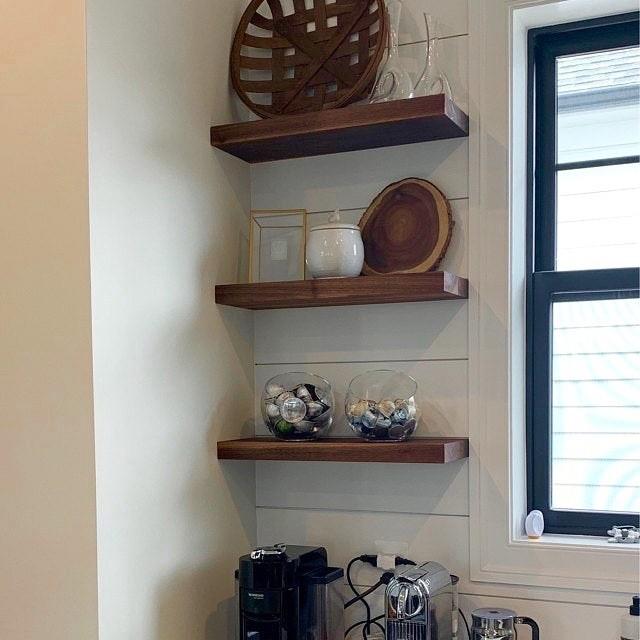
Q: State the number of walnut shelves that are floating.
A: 3